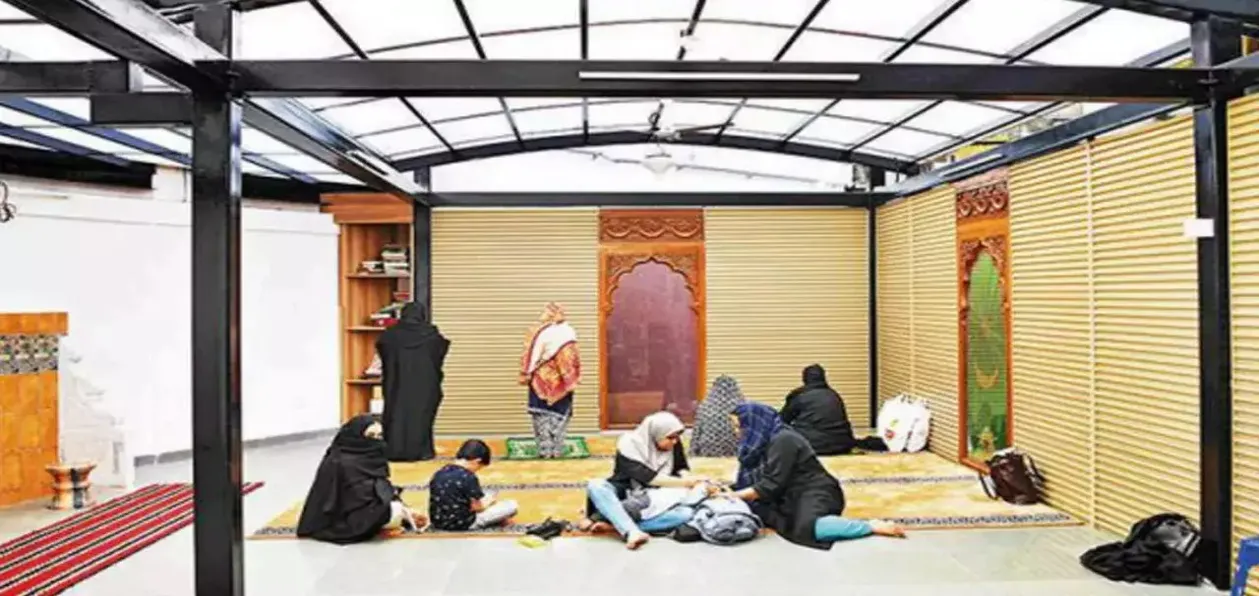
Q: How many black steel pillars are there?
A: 4